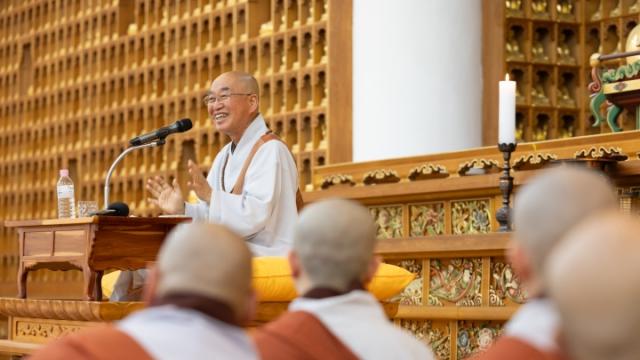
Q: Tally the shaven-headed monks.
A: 5